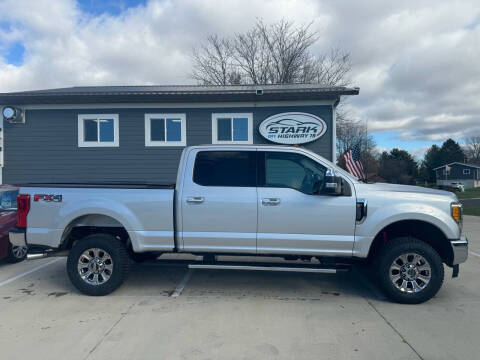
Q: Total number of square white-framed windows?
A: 3